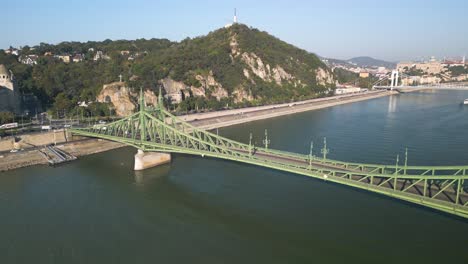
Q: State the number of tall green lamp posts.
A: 6